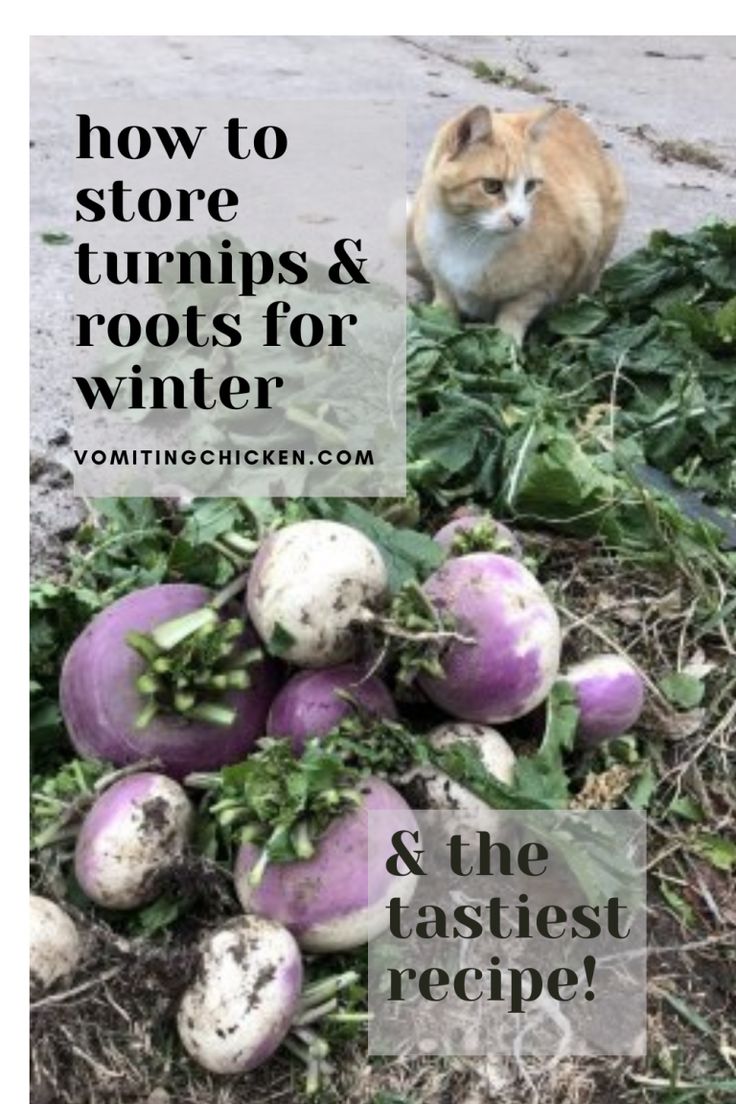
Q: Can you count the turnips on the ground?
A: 11